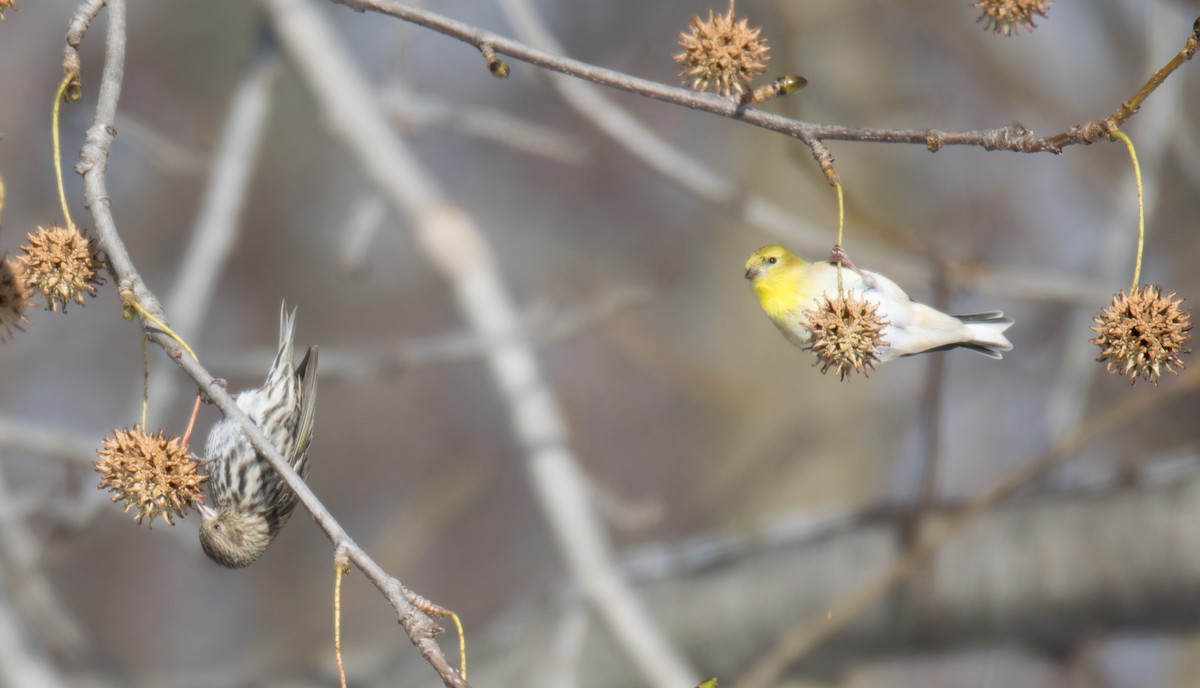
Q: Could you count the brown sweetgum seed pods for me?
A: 7